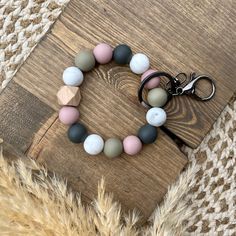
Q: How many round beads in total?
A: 14